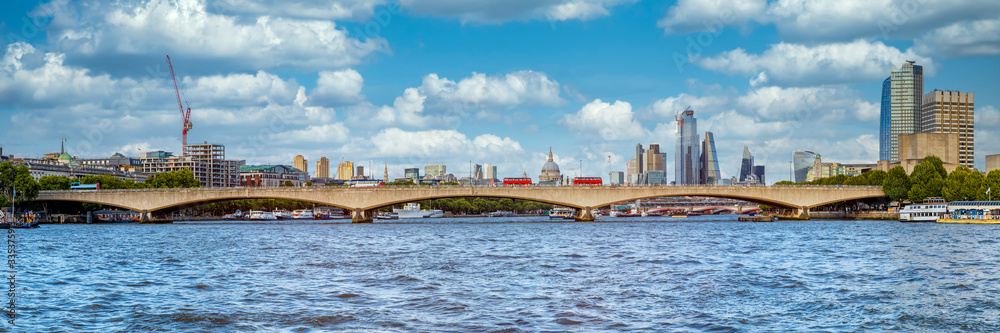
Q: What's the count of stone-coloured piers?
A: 4